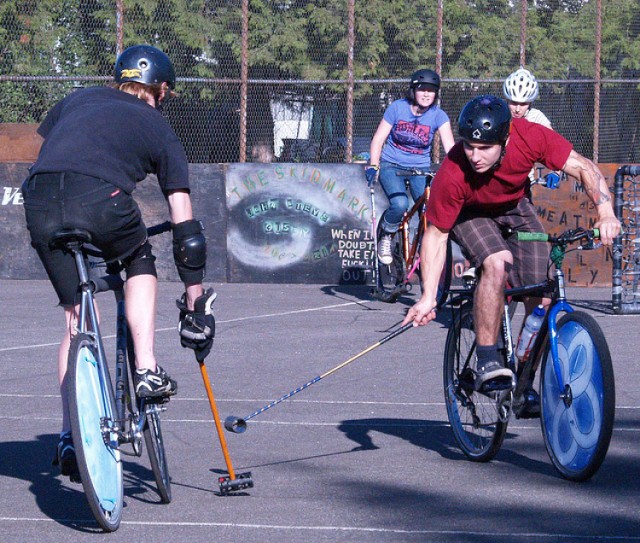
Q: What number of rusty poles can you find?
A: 6